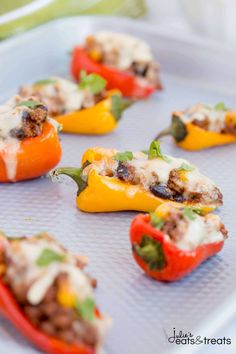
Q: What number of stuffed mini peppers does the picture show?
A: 7